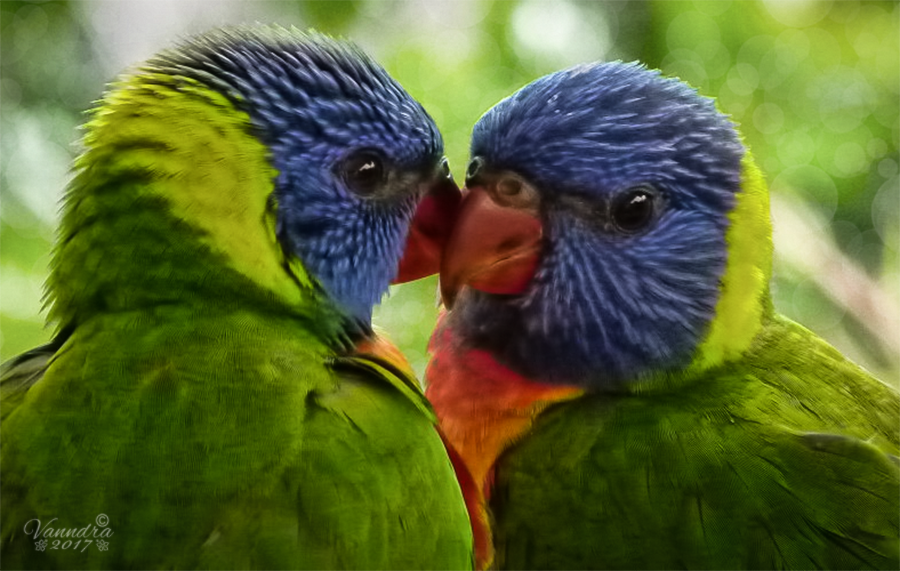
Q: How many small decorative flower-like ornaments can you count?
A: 2